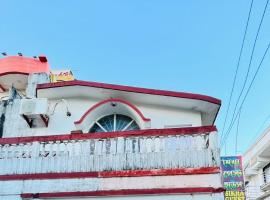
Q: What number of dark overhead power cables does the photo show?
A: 3